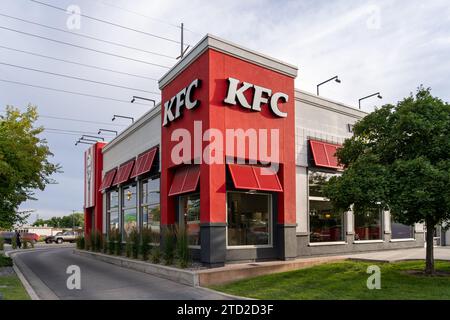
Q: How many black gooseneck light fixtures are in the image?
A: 8